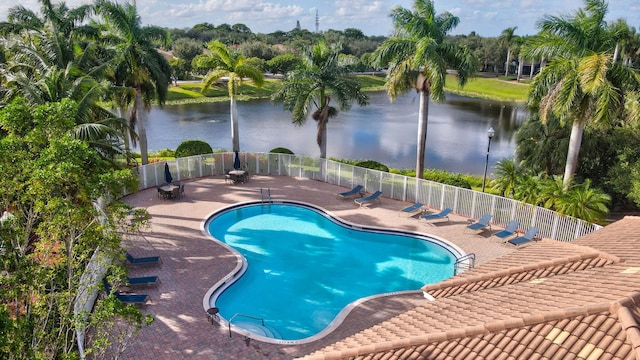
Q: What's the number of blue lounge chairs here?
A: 10